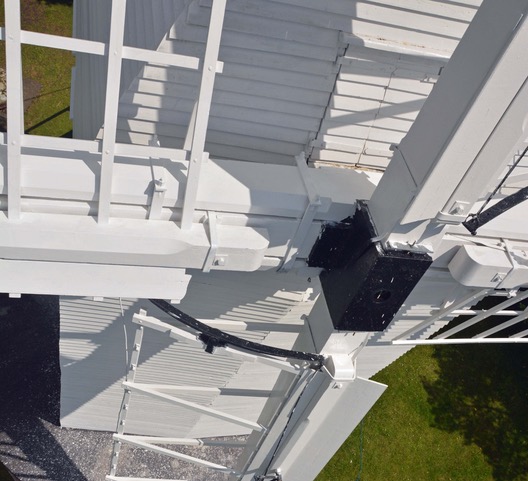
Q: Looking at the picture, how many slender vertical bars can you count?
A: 3